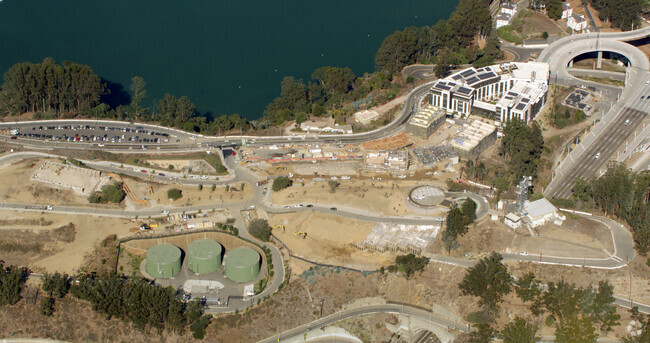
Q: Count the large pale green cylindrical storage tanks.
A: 3